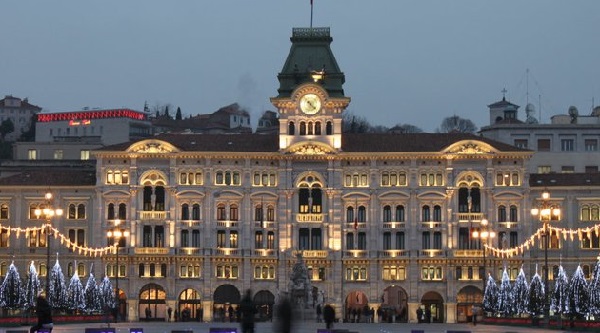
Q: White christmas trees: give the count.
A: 13